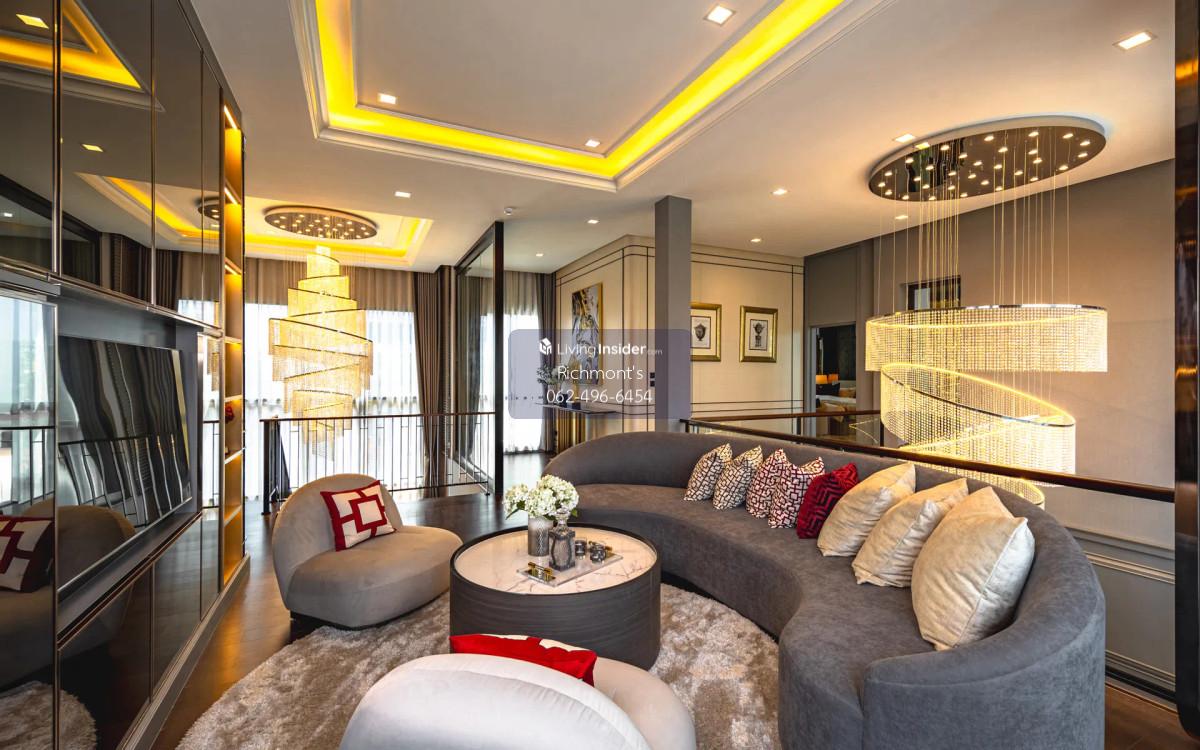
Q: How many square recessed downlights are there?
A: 11